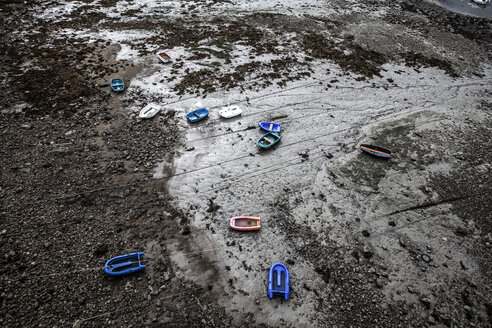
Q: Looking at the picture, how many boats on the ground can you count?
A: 11